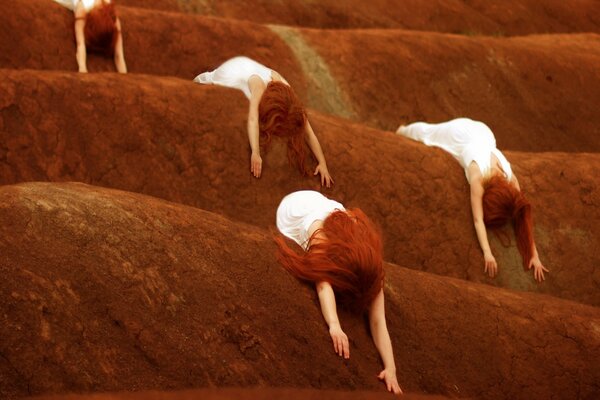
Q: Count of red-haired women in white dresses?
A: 4